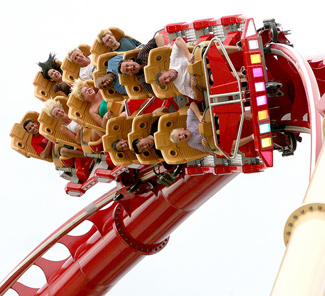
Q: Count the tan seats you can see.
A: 12